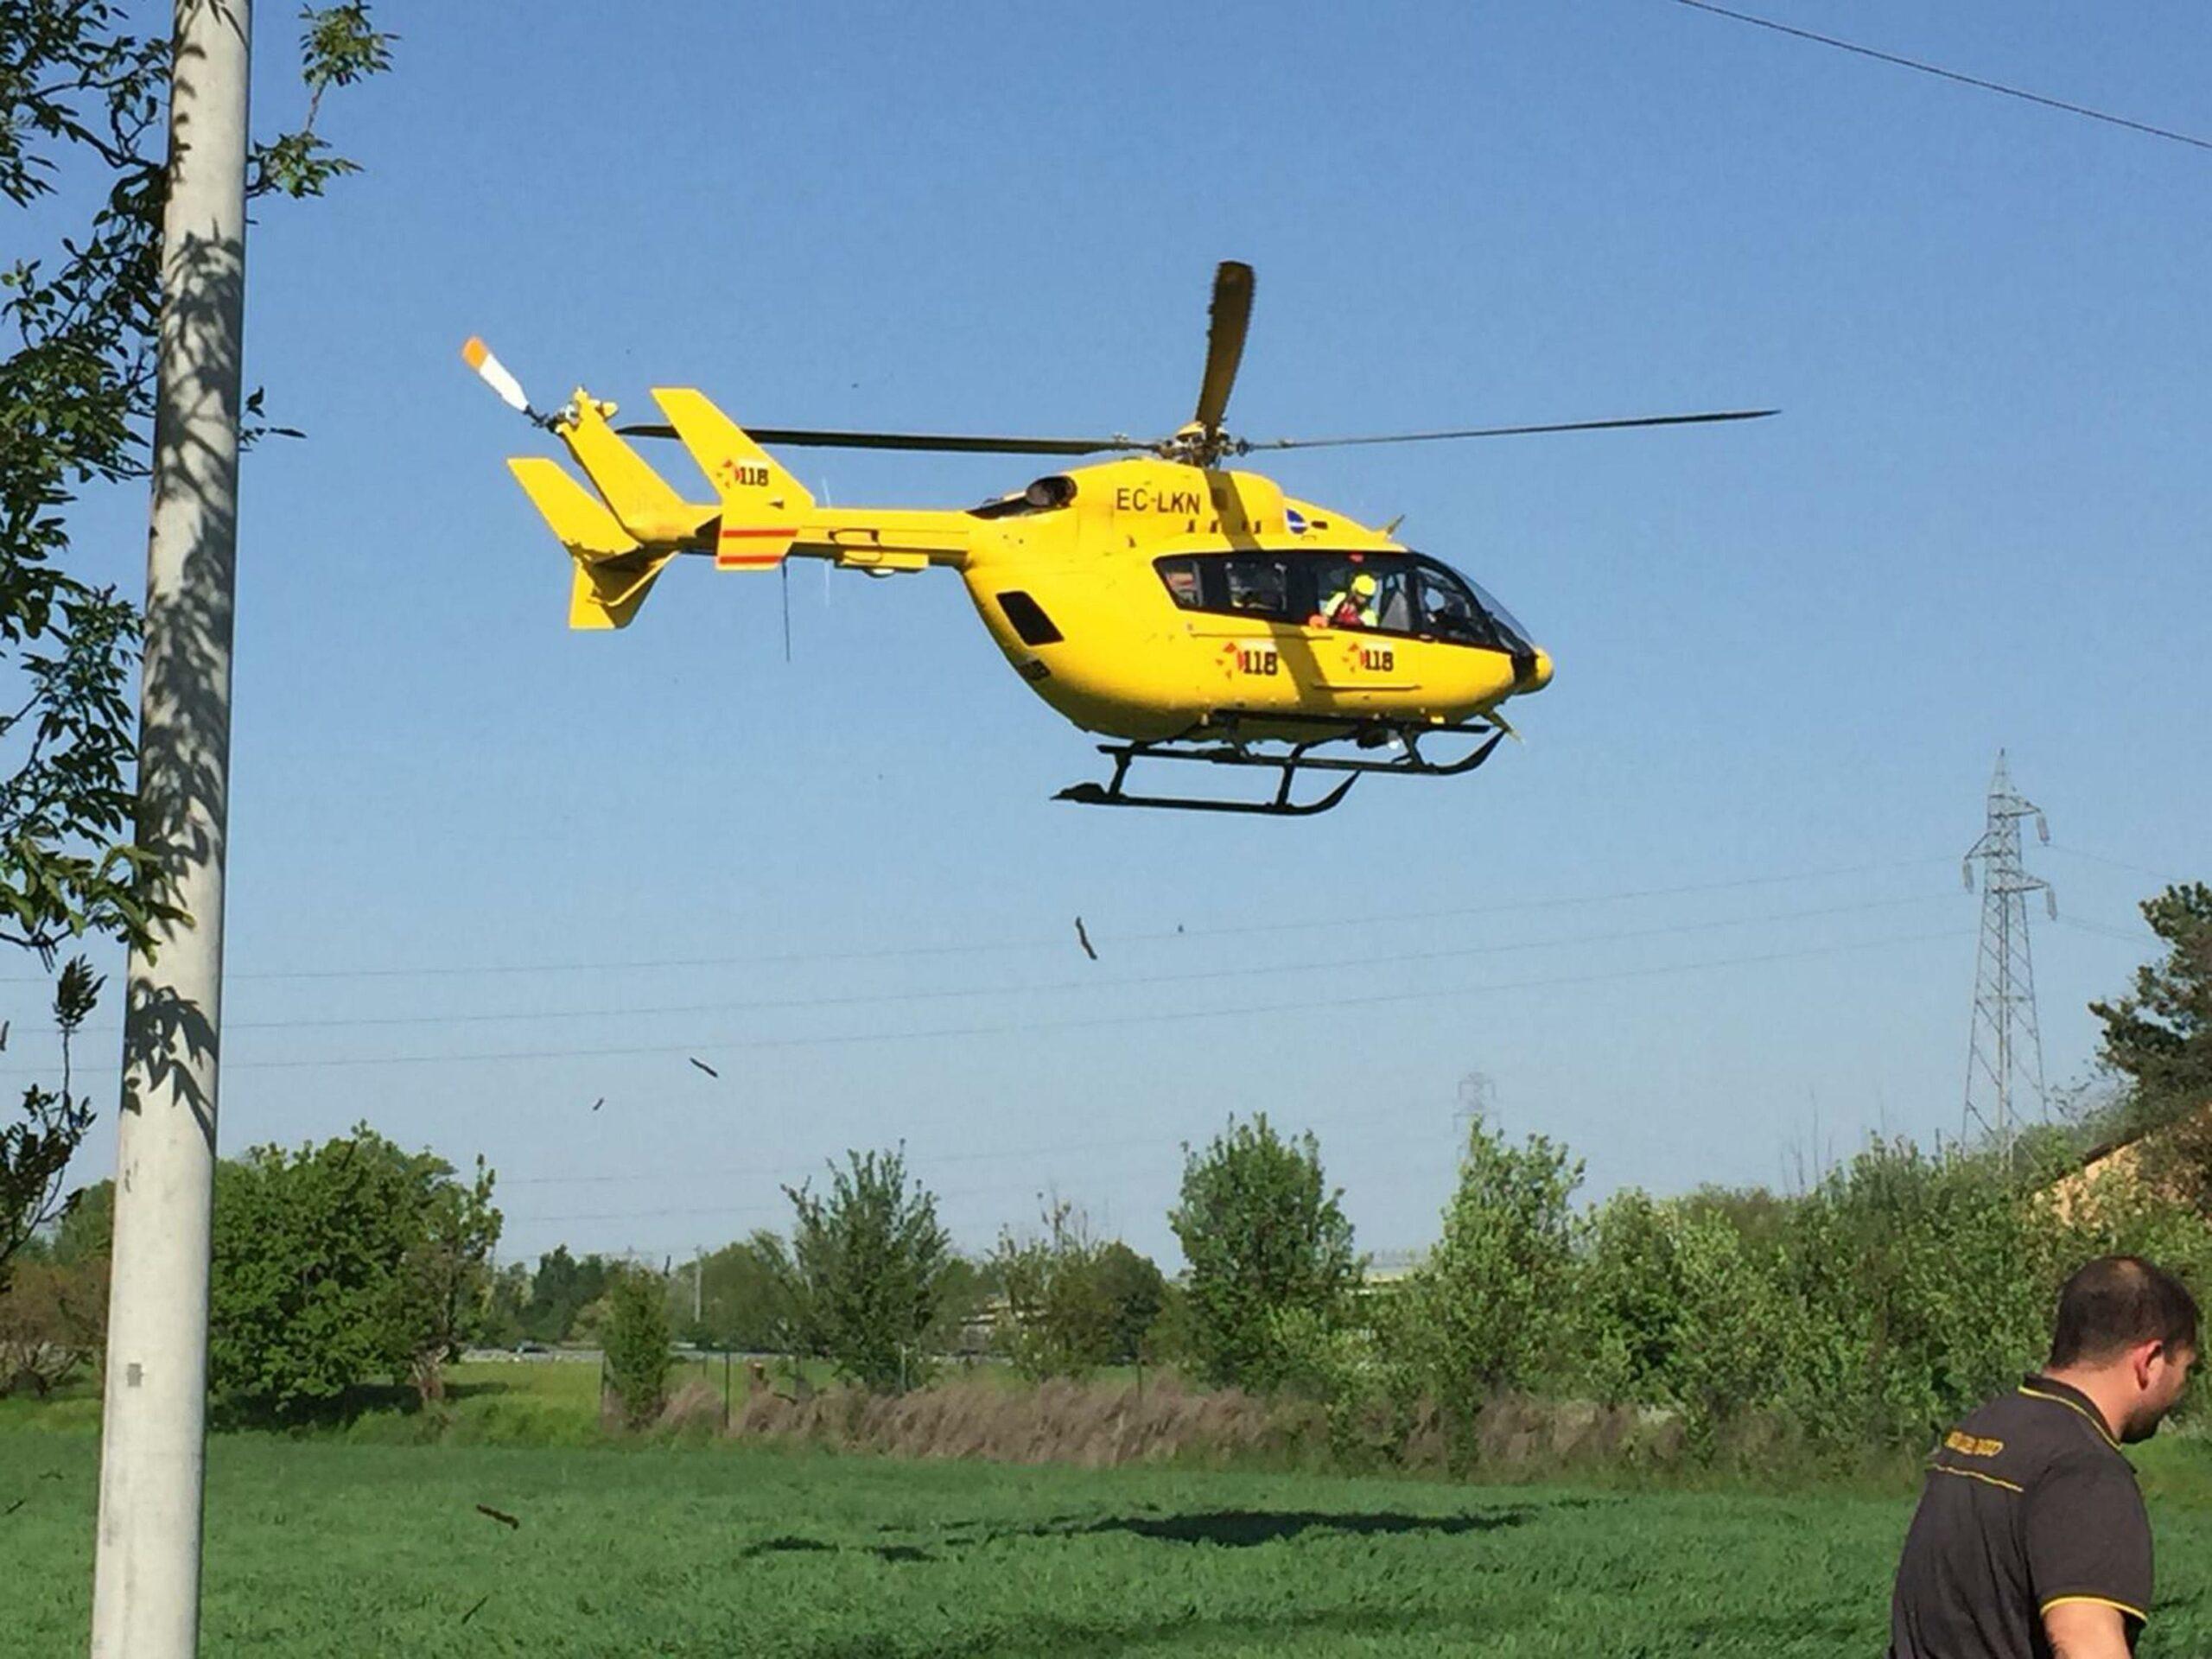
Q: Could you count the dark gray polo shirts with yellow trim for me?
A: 1